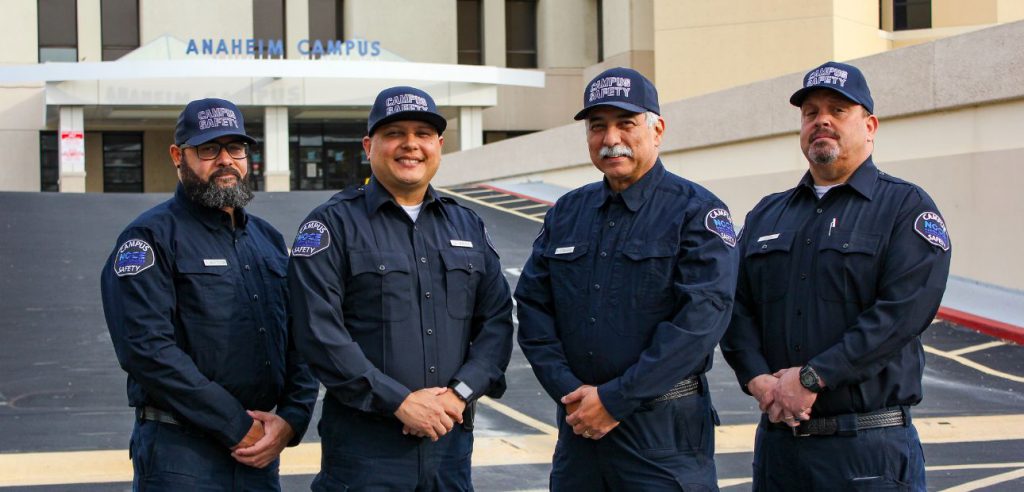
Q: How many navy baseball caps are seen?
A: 4